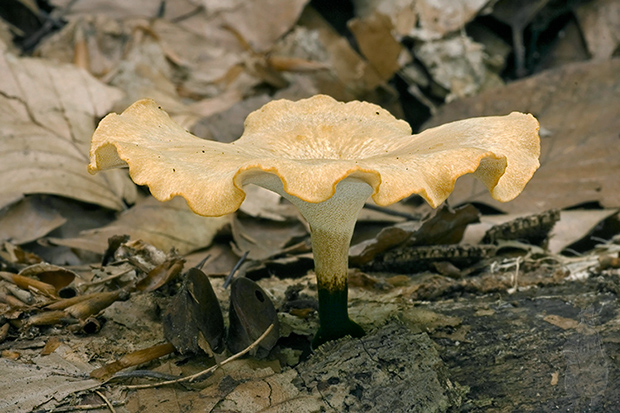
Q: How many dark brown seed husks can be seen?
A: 2